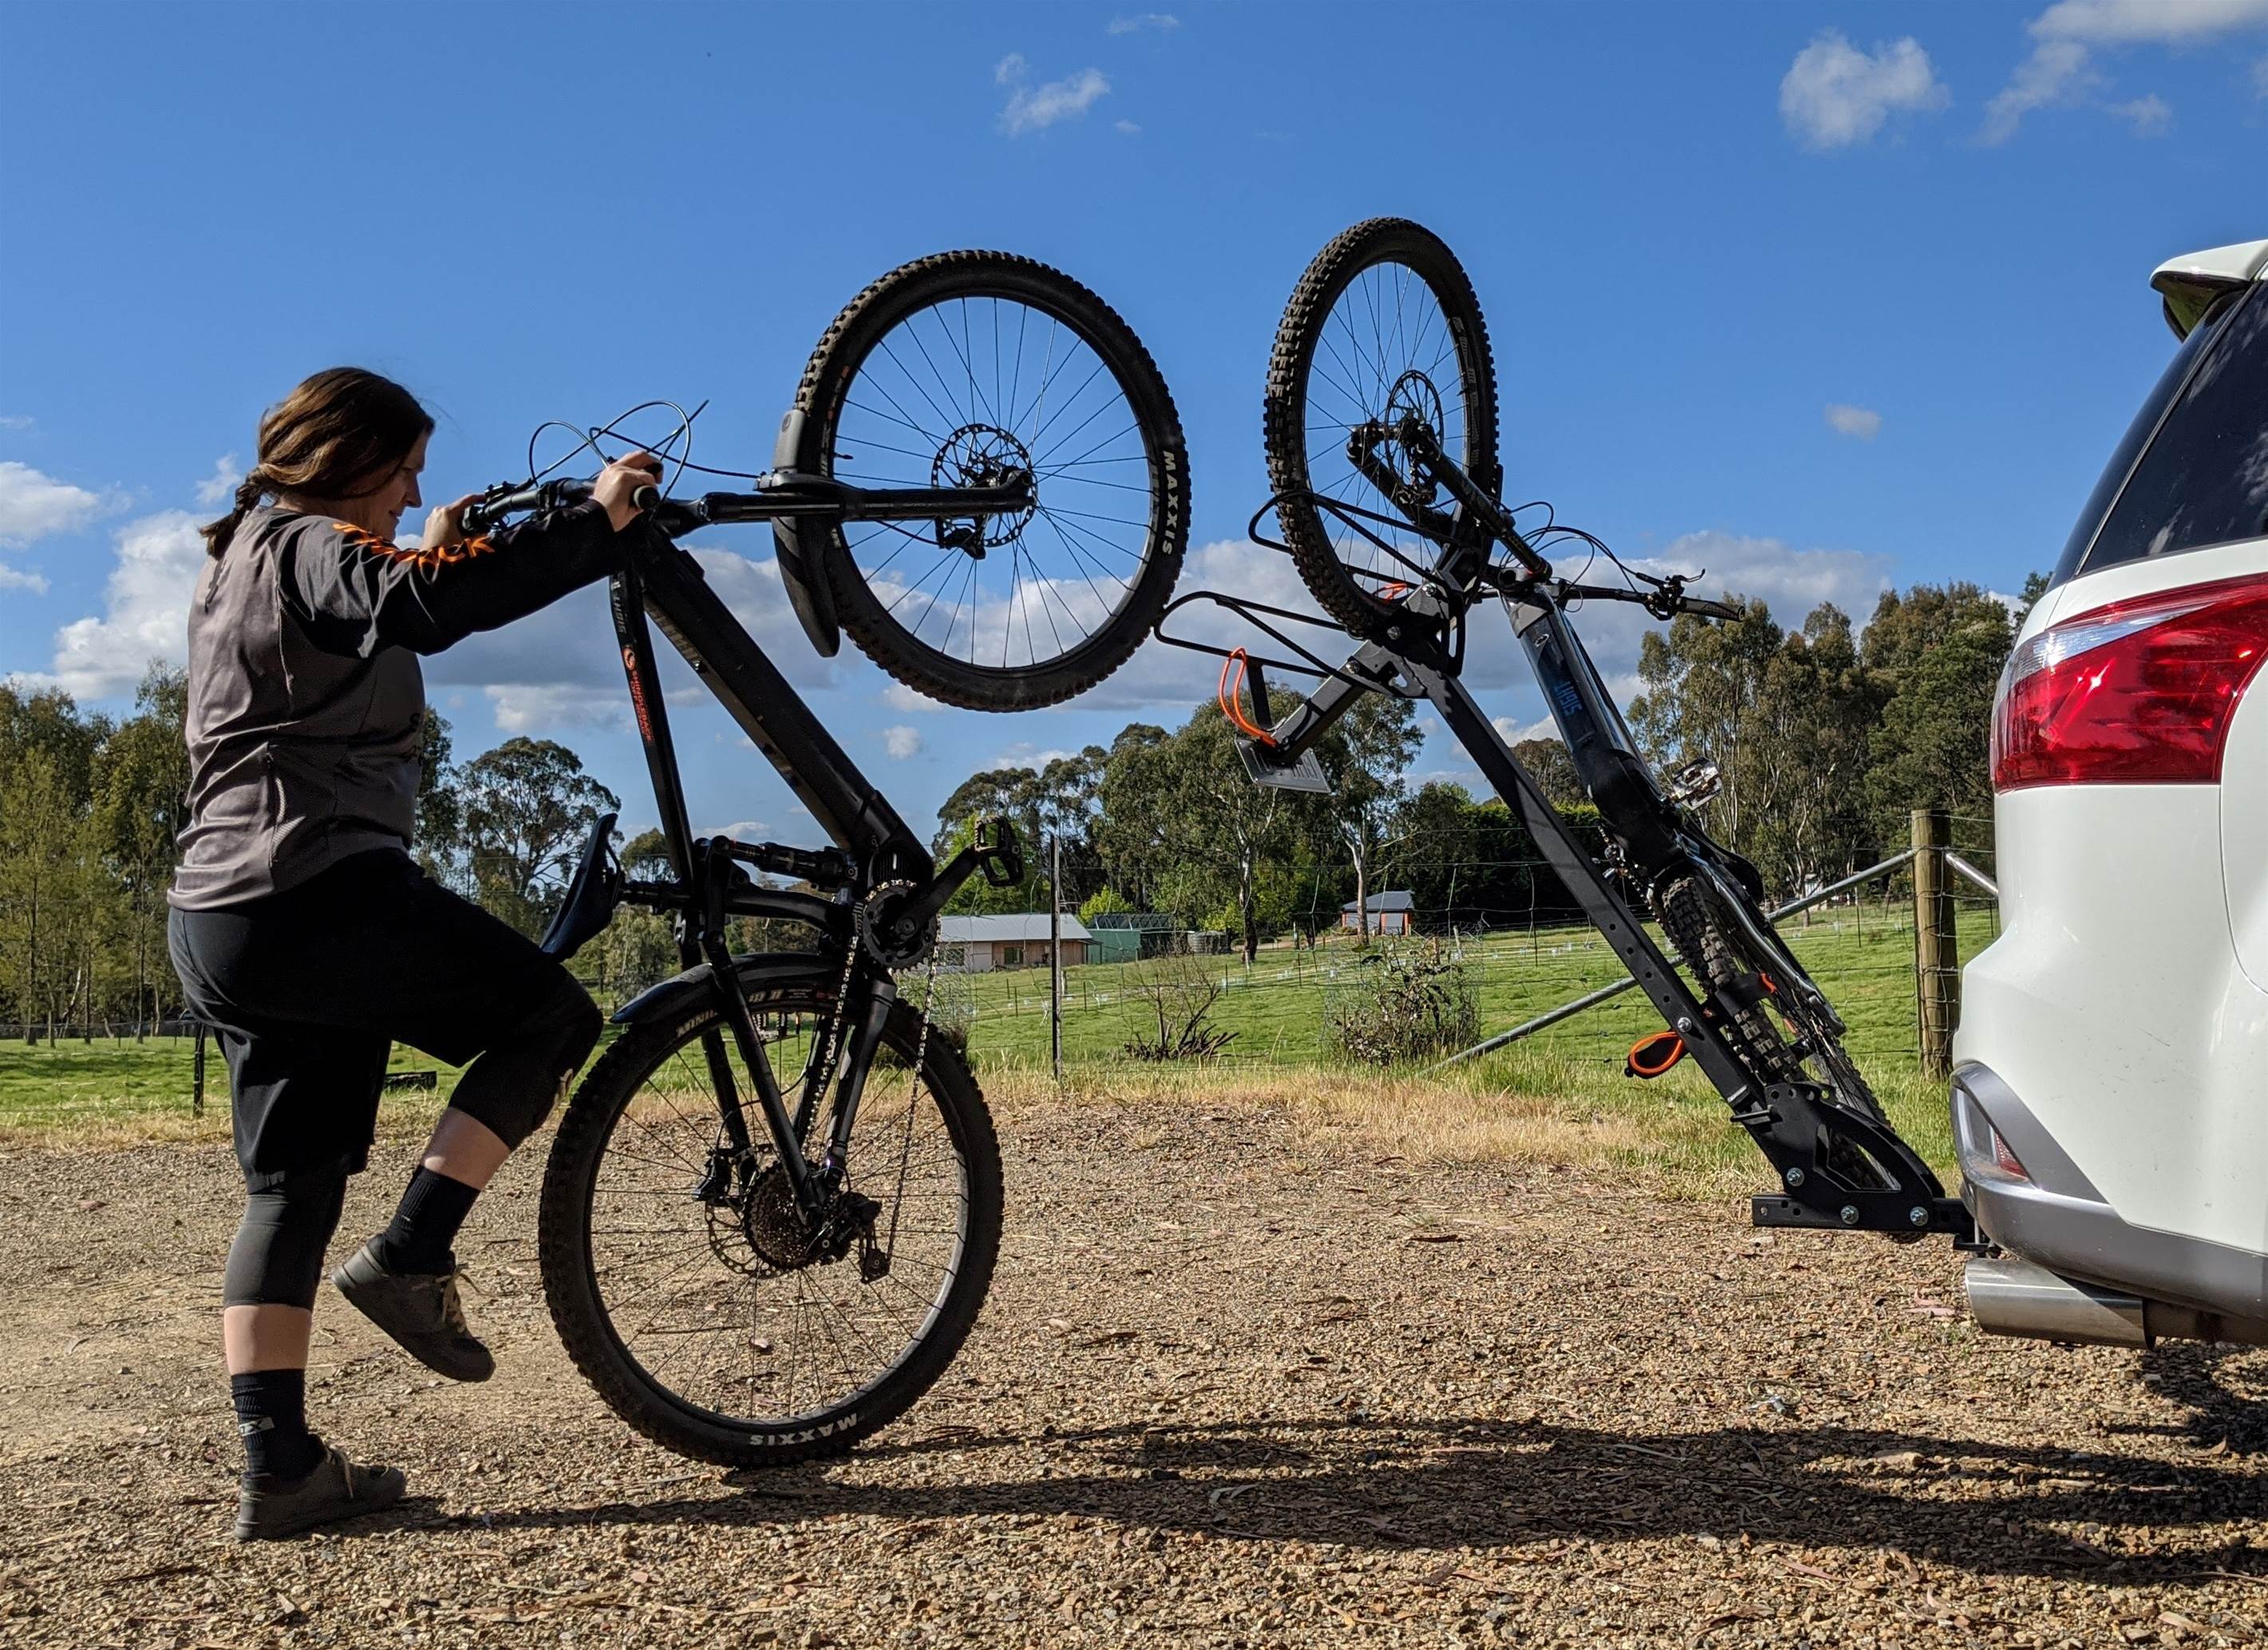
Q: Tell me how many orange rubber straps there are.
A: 4